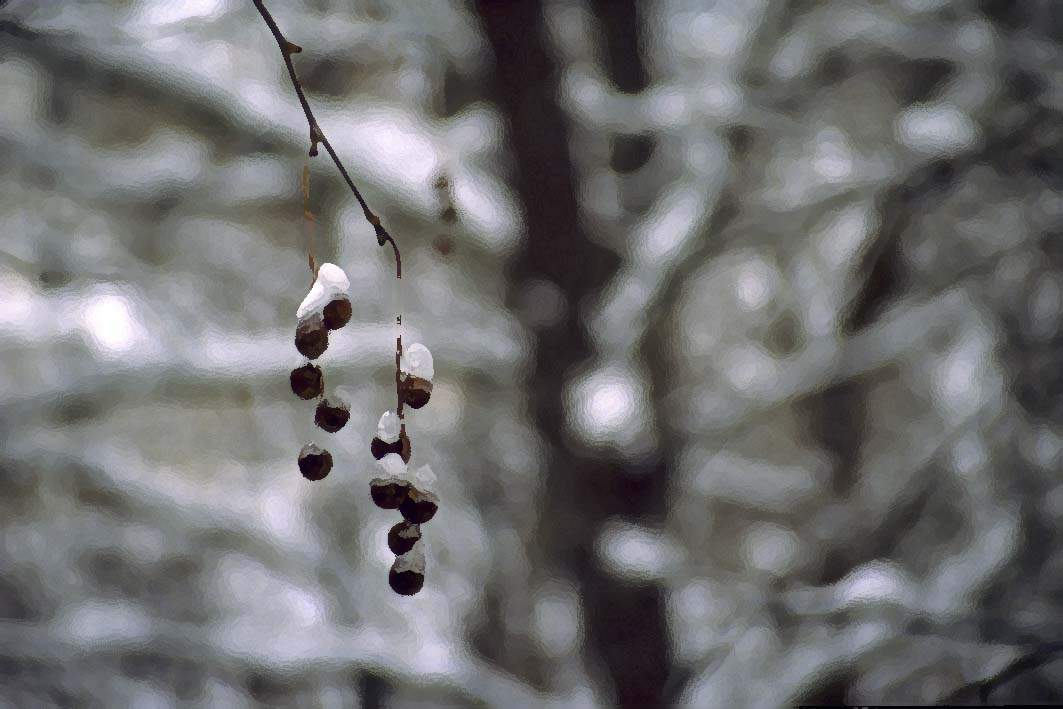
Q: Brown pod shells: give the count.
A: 11